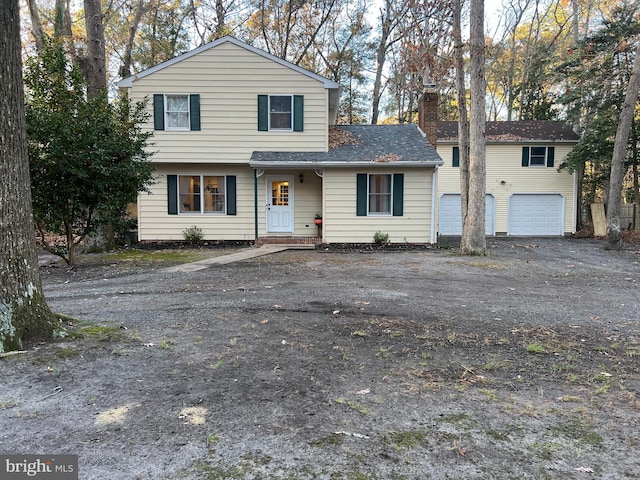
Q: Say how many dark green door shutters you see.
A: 11